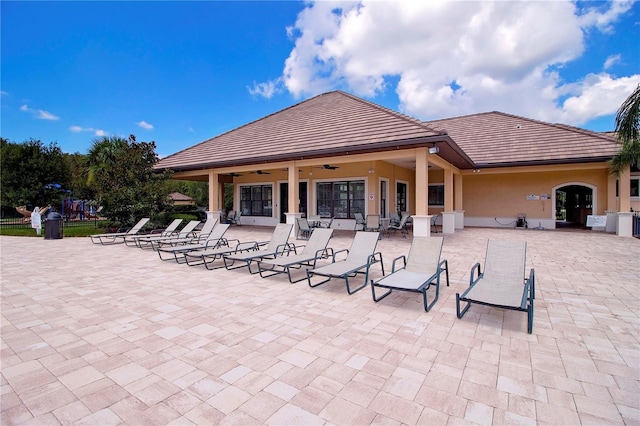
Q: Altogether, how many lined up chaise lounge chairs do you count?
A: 11